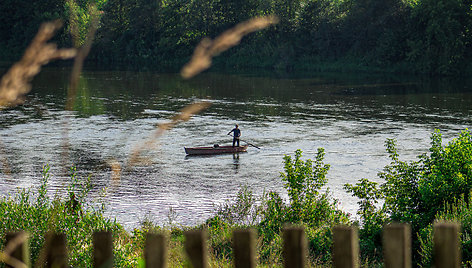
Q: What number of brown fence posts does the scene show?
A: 10